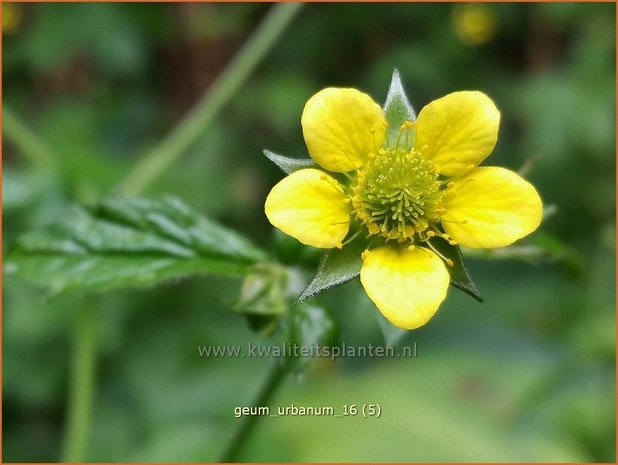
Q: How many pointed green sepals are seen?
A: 4